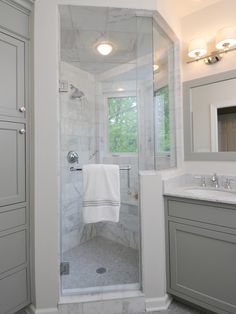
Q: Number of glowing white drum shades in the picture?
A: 2